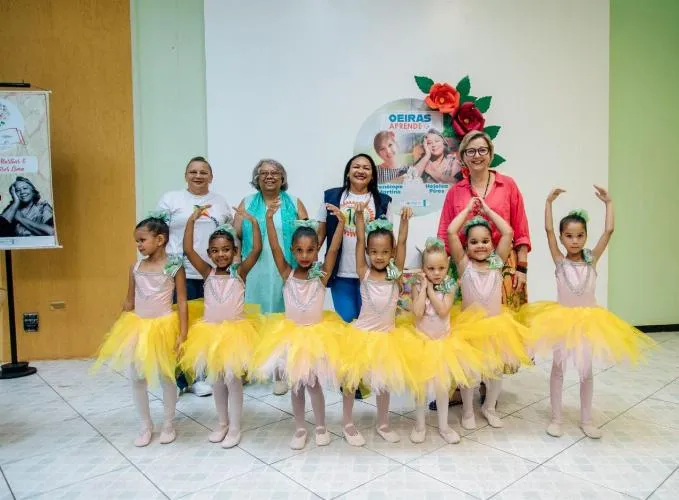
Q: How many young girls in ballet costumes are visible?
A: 7